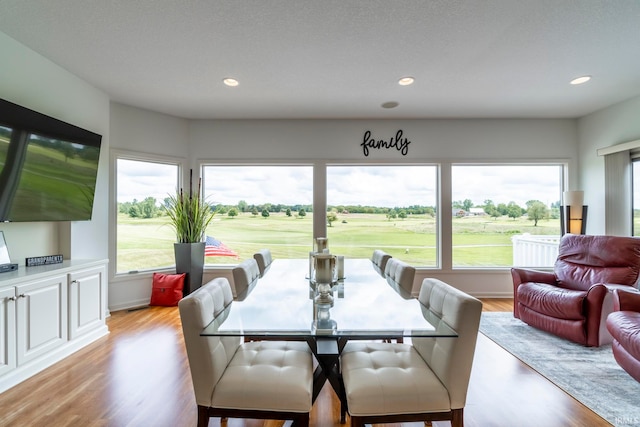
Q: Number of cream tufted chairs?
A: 6